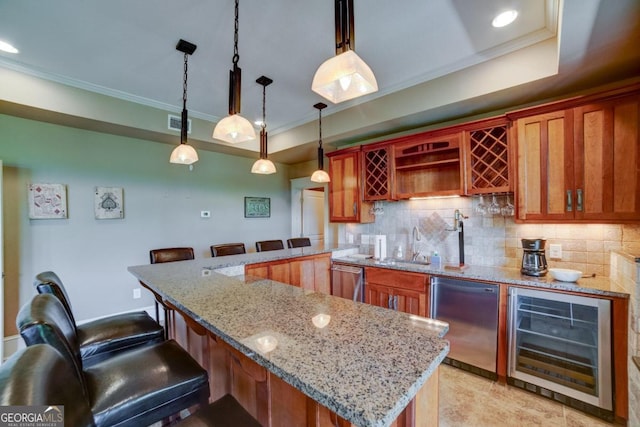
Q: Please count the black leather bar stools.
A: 7